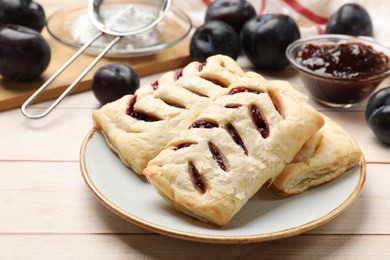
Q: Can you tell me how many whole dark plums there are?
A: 8